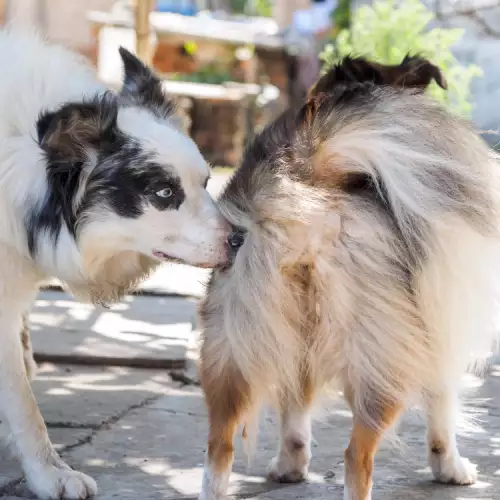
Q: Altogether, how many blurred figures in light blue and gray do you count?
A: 1